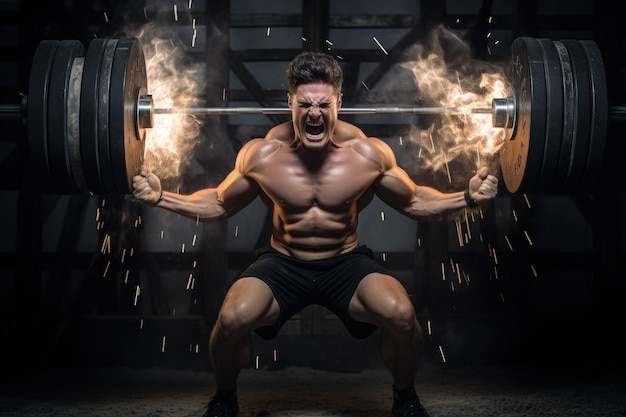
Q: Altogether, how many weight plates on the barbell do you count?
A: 11